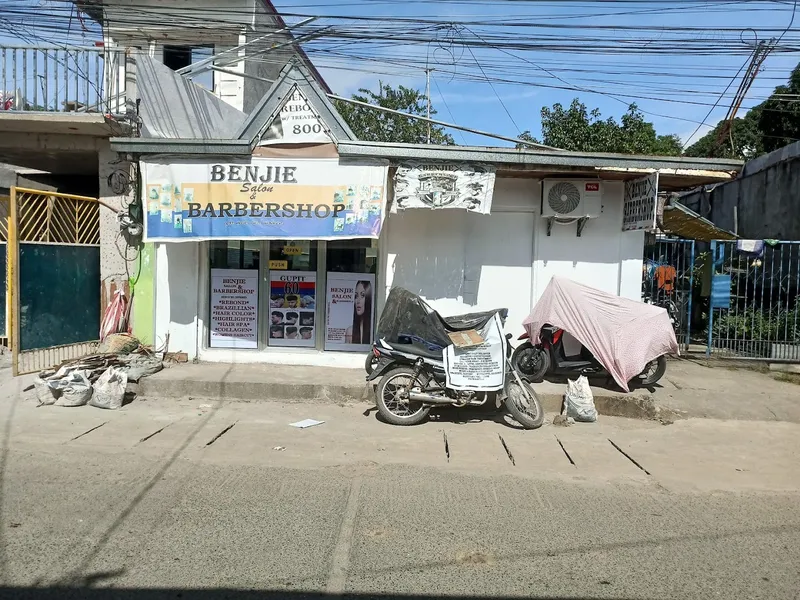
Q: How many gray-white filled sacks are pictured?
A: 4